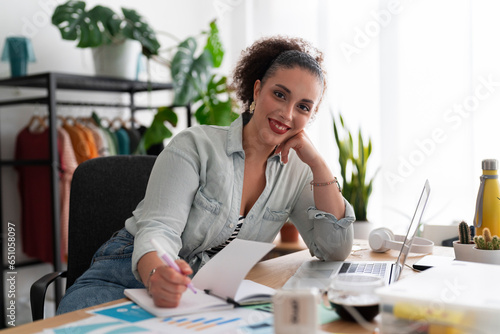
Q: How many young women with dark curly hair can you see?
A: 1